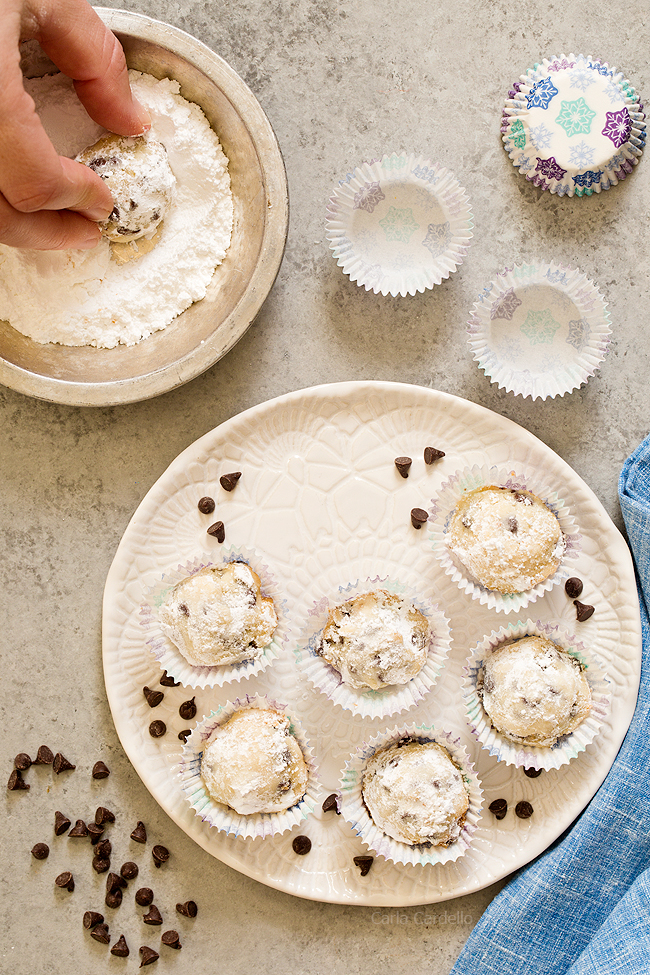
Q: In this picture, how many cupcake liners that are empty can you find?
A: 3